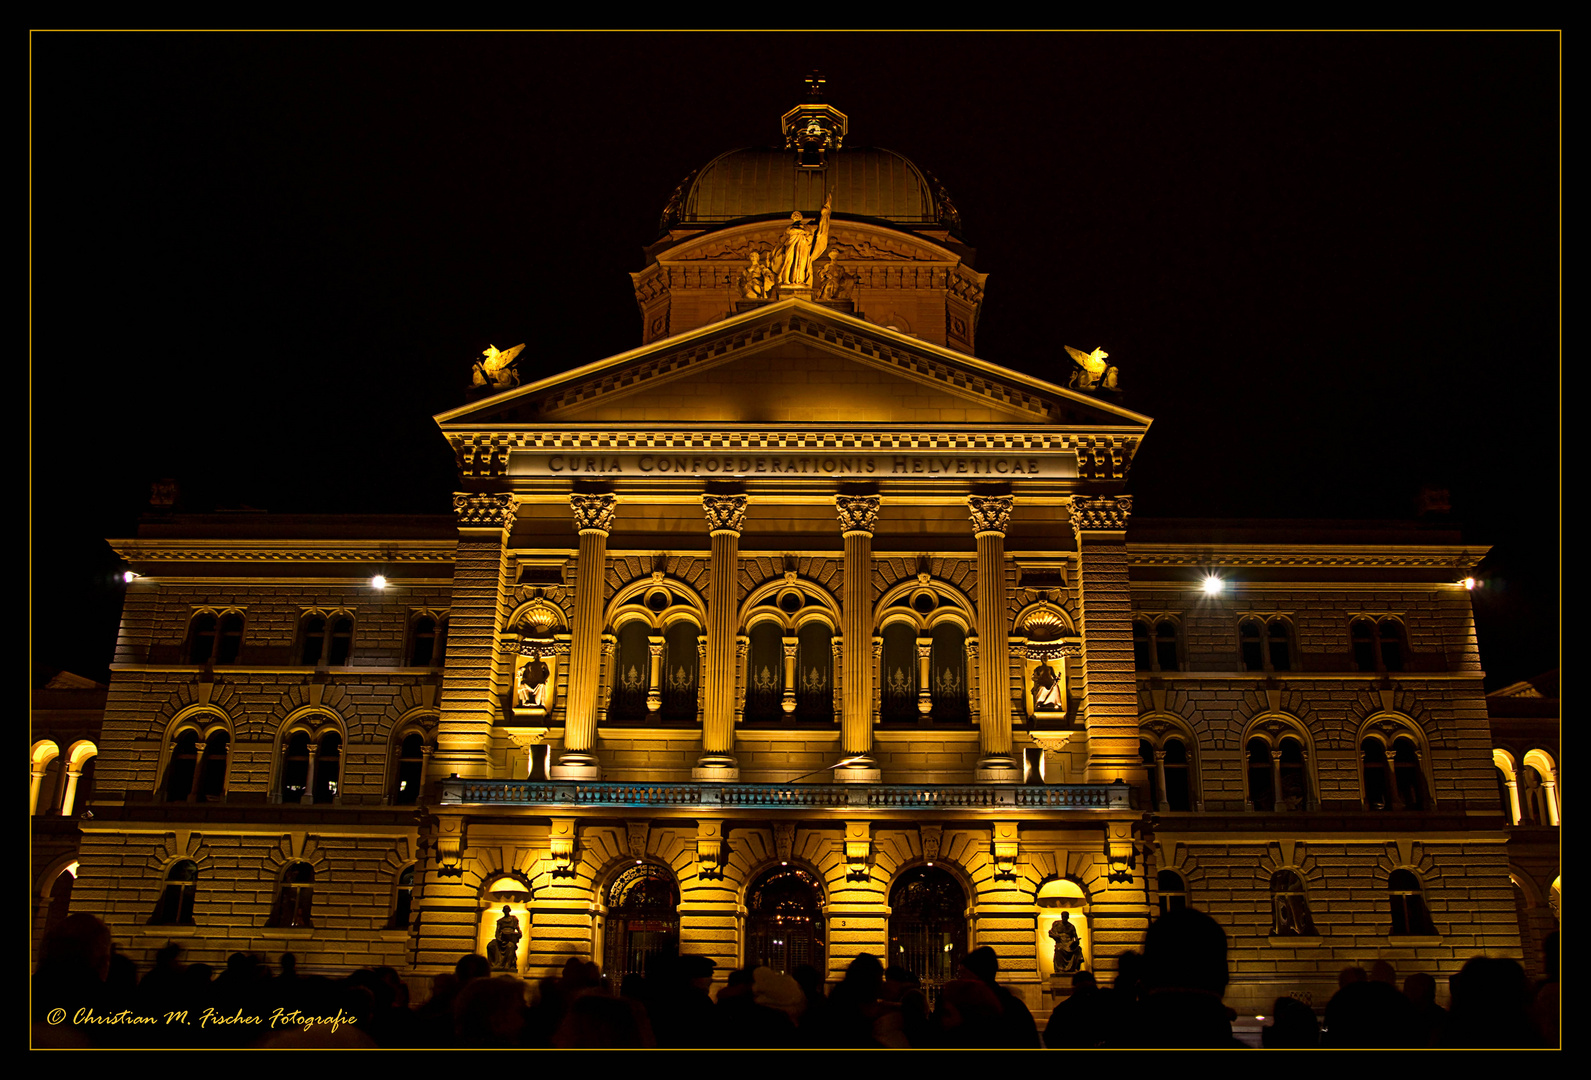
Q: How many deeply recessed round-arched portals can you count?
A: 3